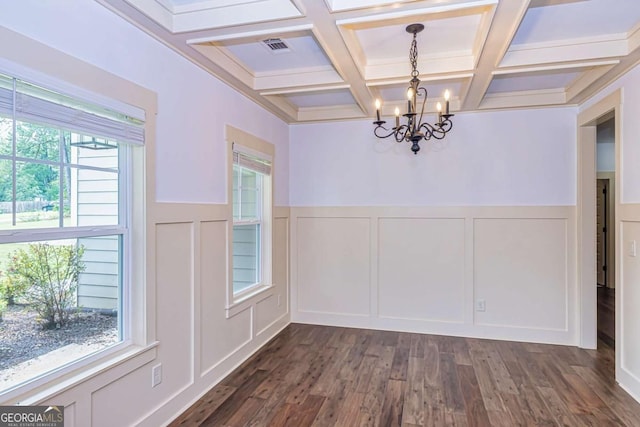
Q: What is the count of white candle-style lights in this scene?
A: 5